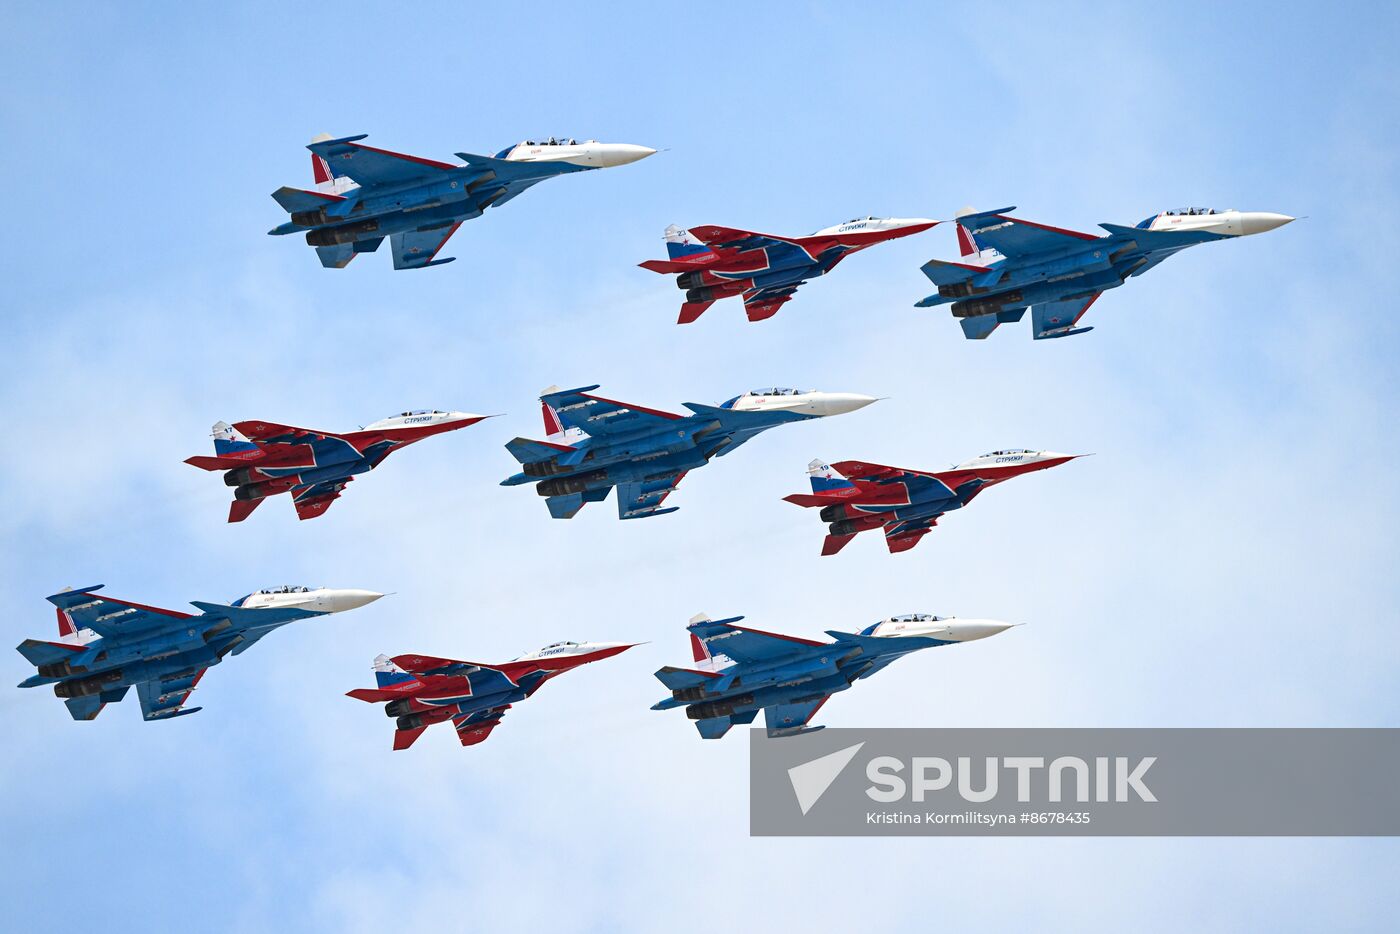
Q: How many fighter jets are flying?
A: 9